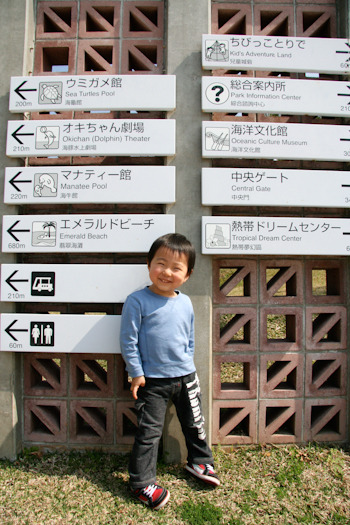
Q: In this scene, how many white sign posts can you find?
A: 11